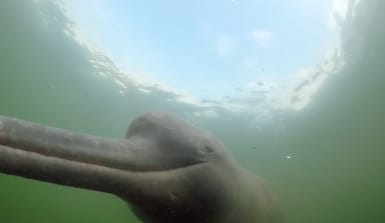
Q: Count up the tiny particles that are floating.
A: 2